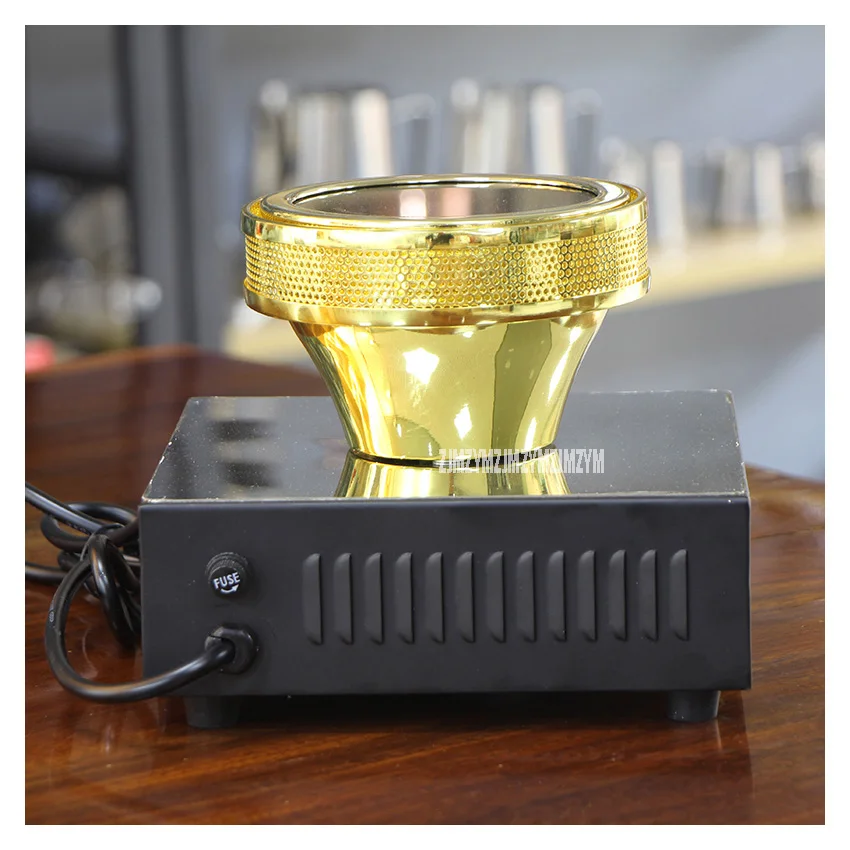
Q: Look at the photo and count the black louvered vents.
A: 13